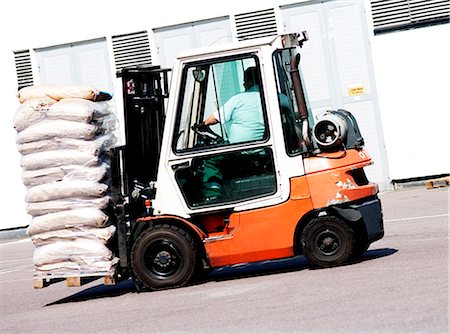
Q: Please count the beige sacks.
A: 12